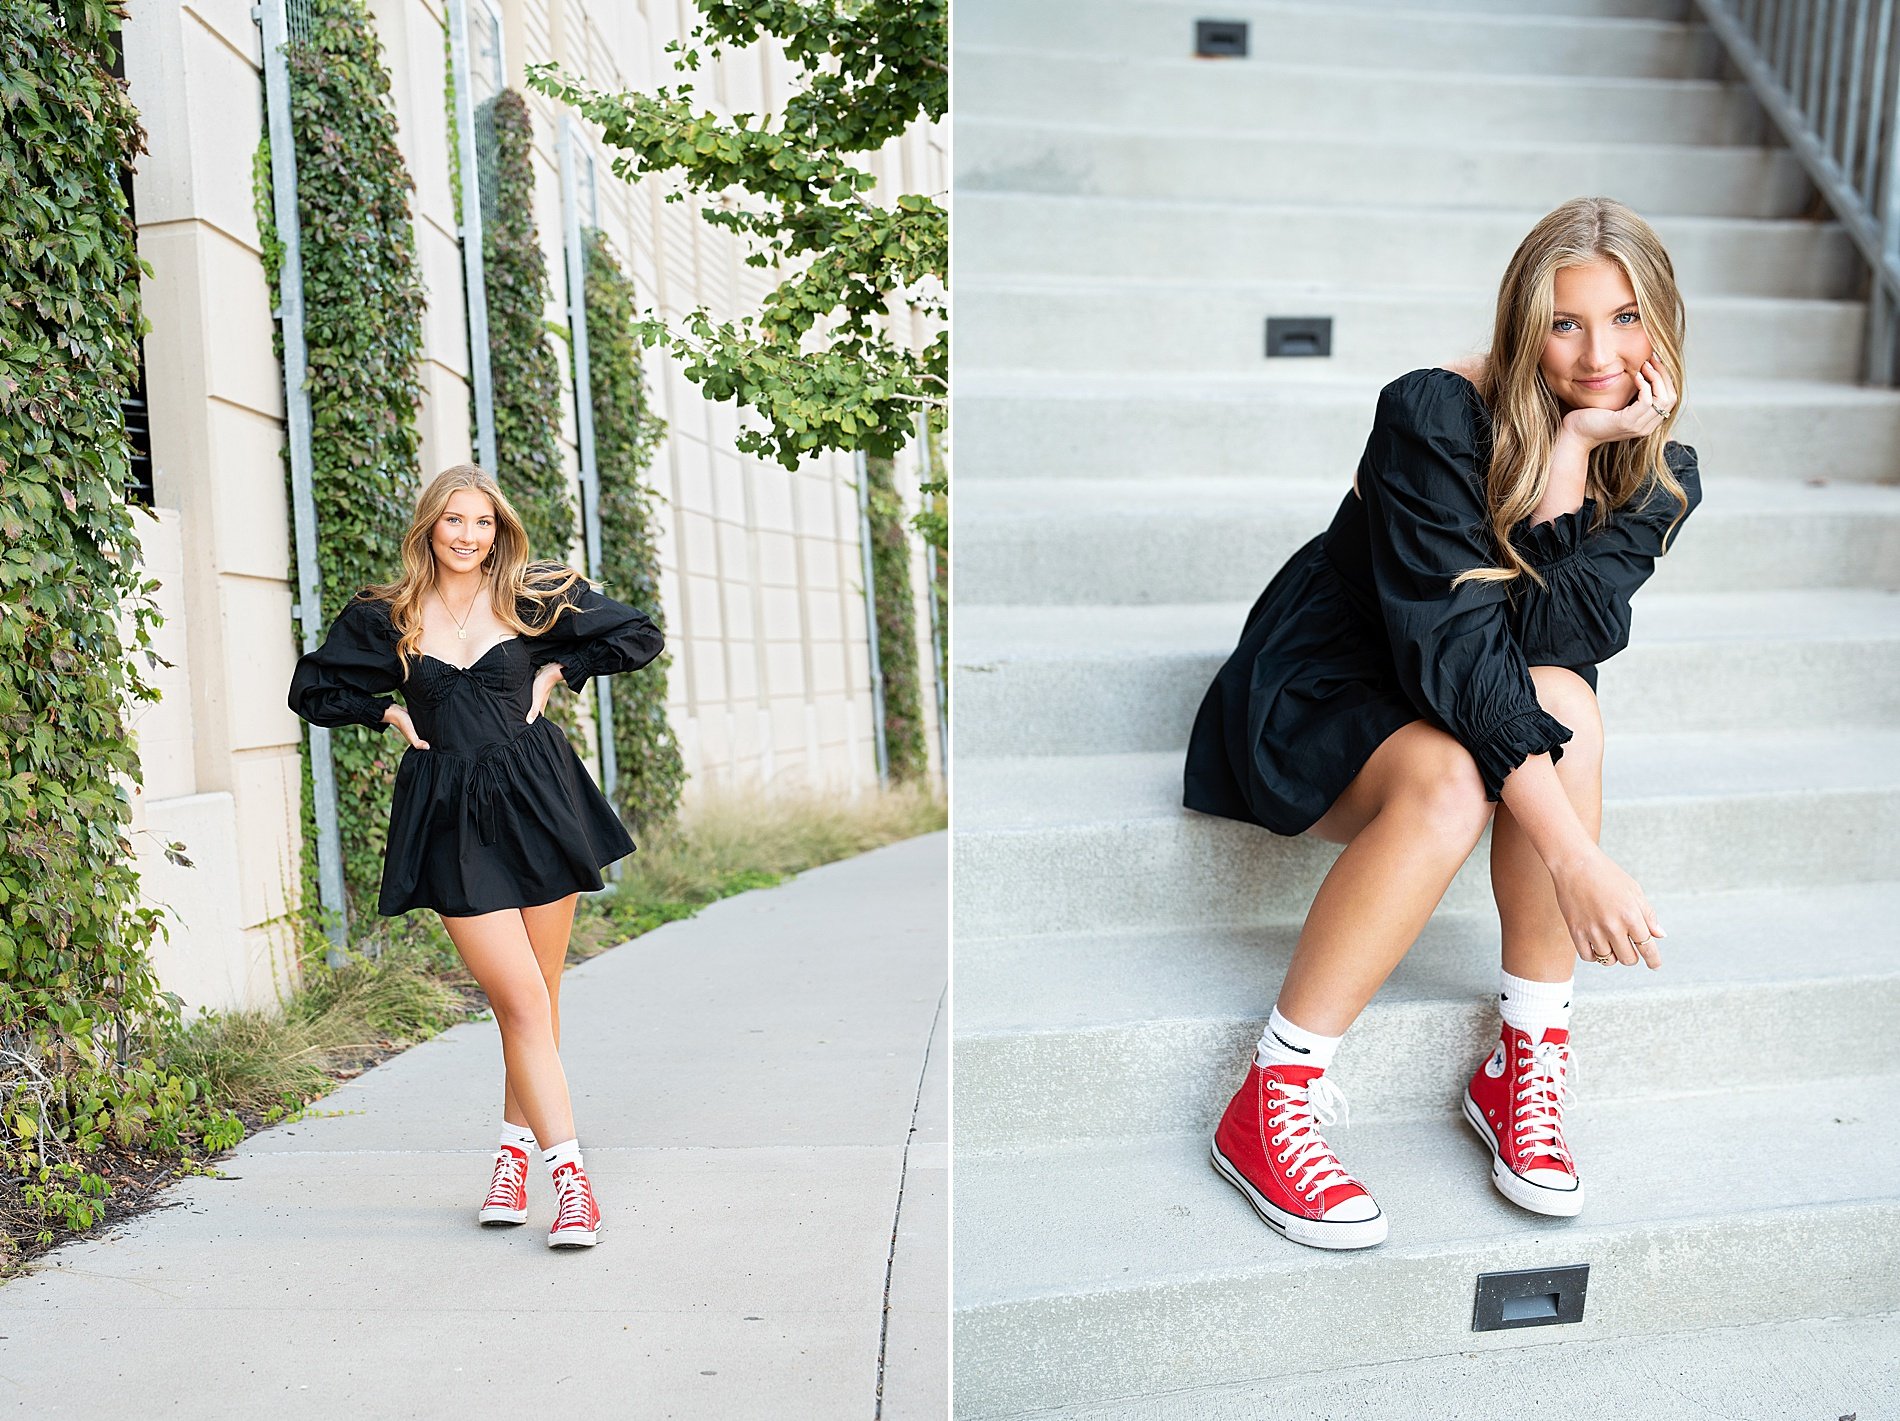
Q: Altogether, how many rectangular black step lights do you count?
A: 3